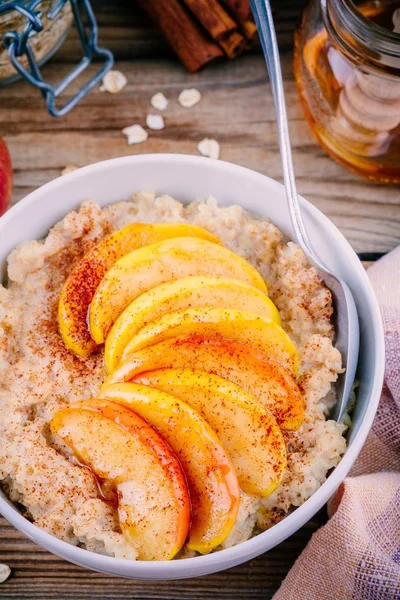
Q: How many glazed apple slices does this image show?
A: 8